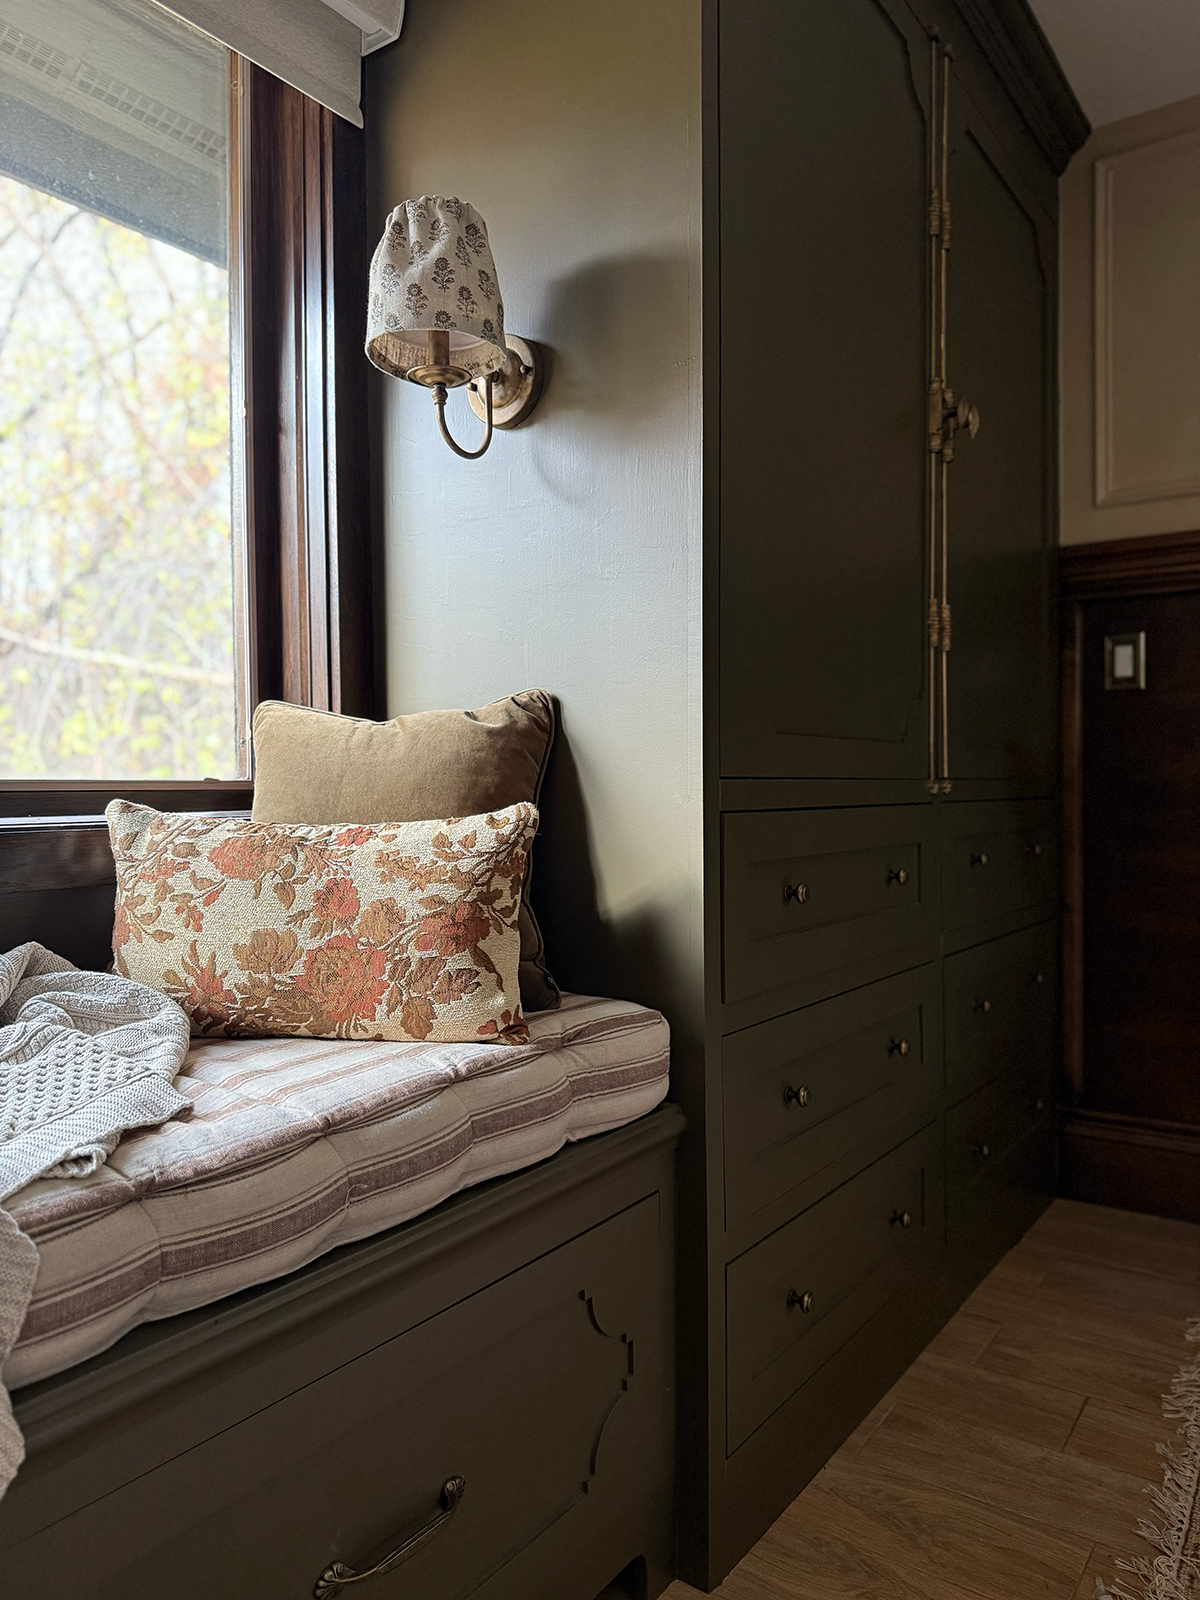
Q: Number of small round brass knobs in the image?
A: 12